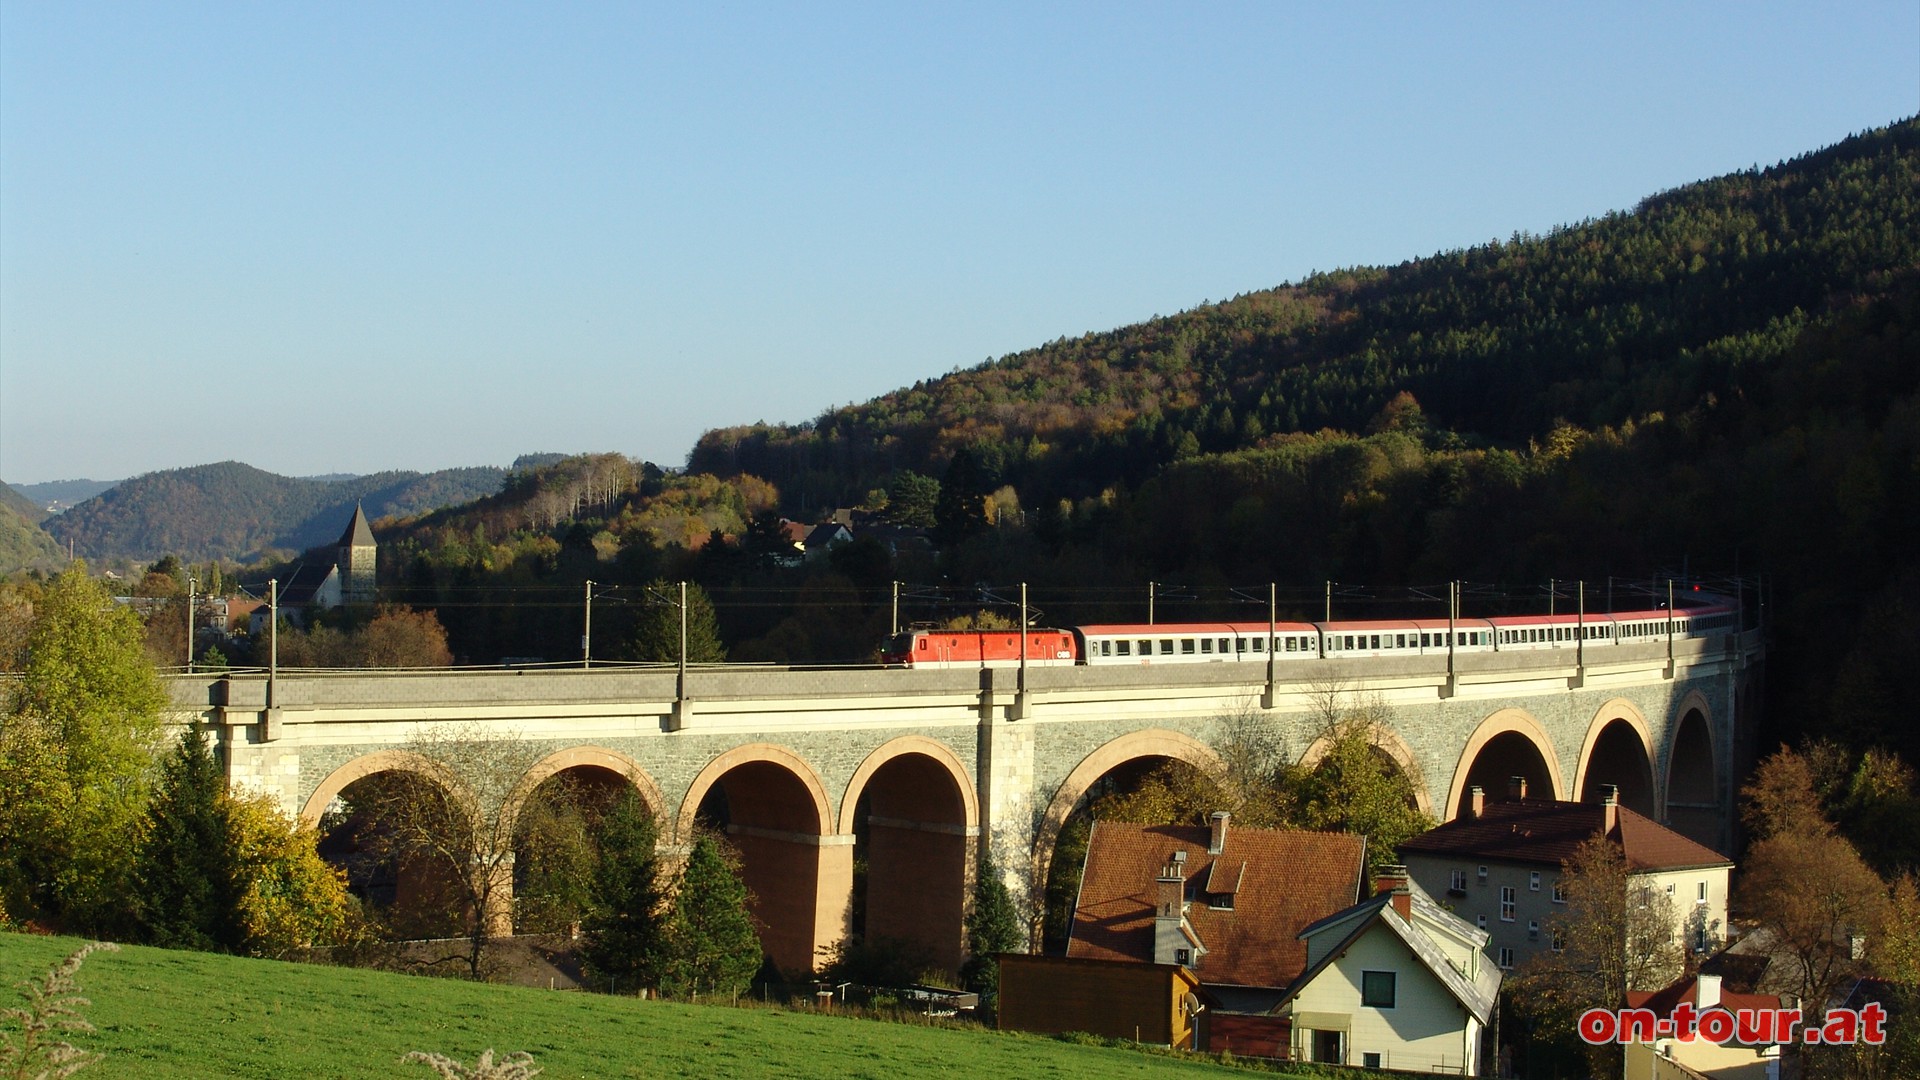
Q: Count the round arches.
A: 9